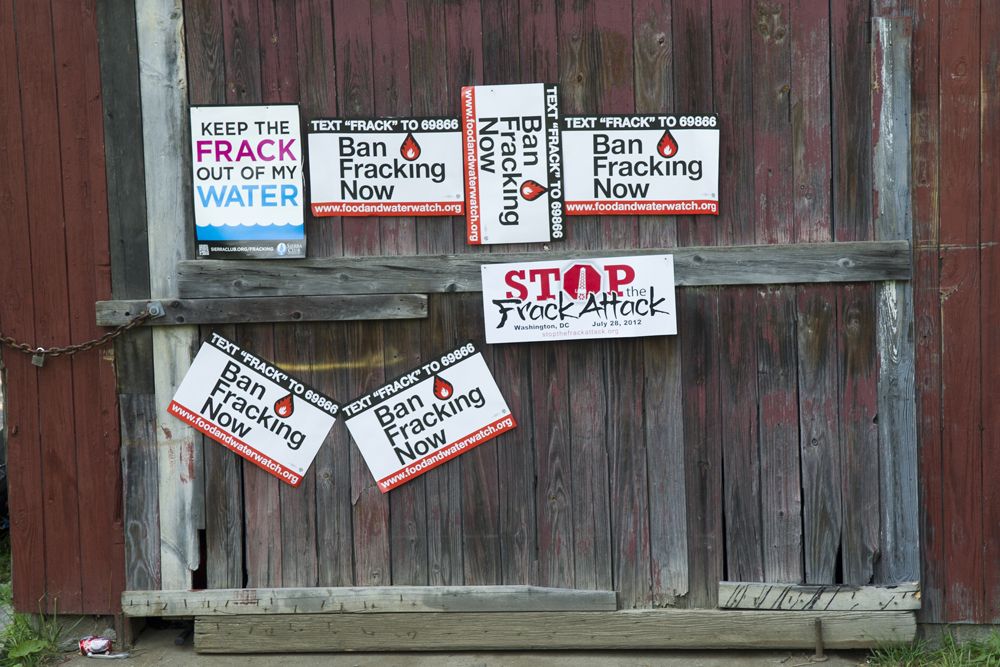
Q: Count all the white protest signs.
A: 7